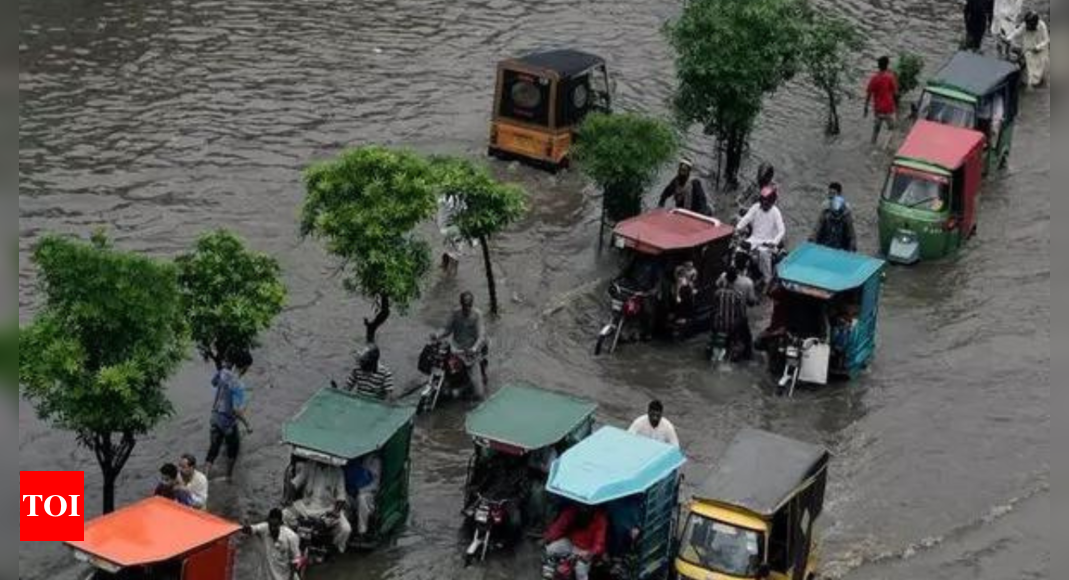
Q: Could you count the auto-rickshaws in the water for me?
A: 10